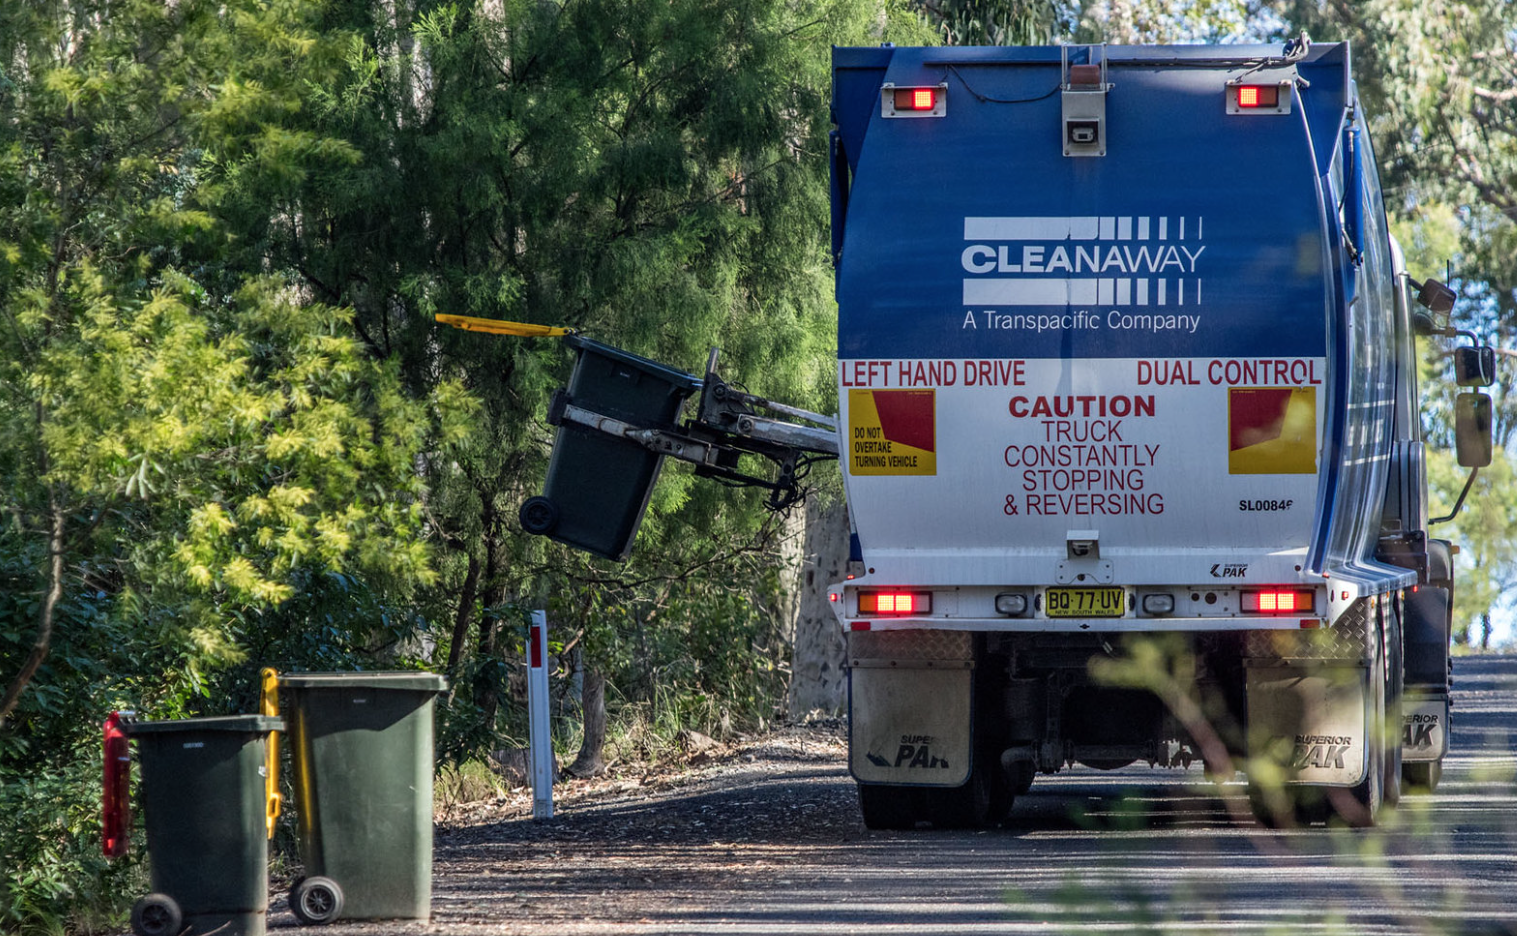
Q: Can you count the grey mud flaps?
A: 3